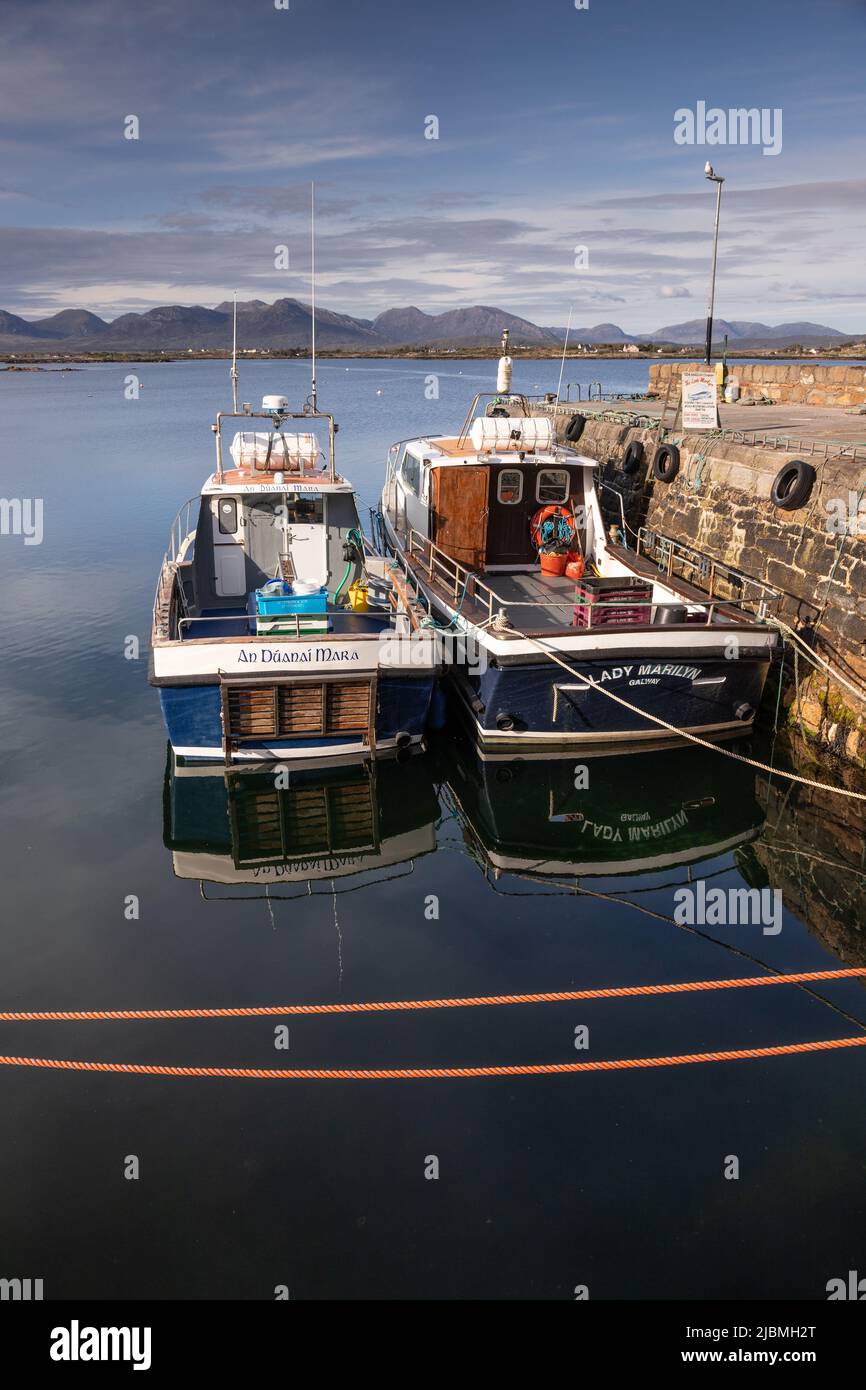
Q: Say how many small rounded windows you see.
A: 3